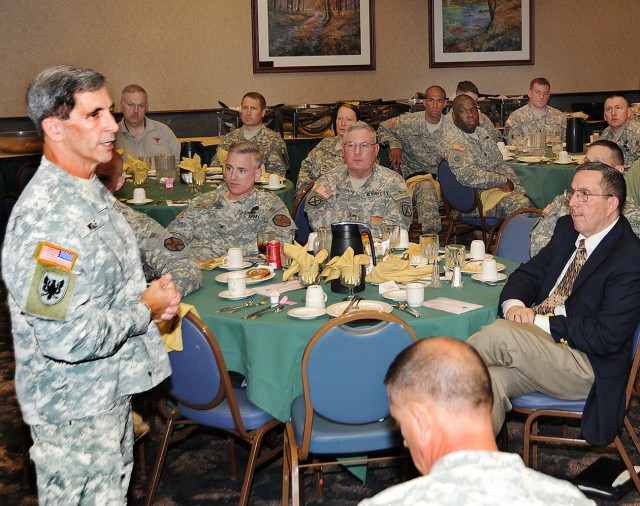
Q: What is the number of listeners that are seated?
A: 14